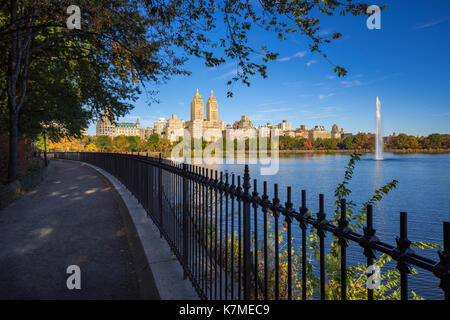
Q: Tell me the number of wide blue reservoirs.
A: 1